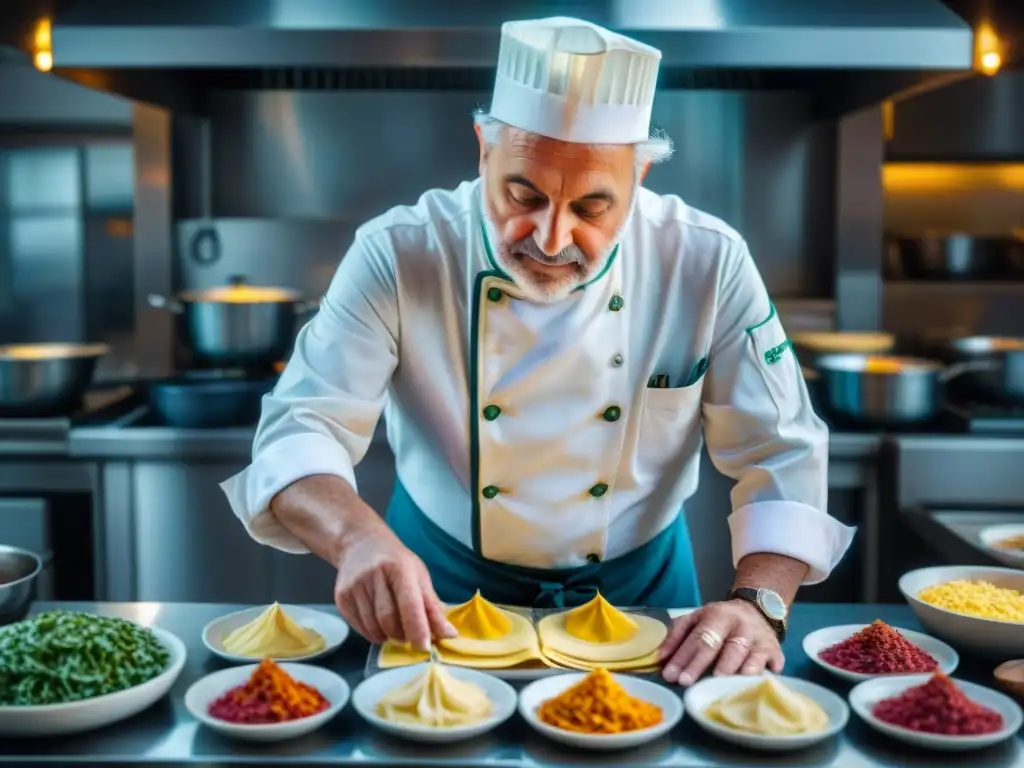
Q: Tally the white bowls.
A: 10